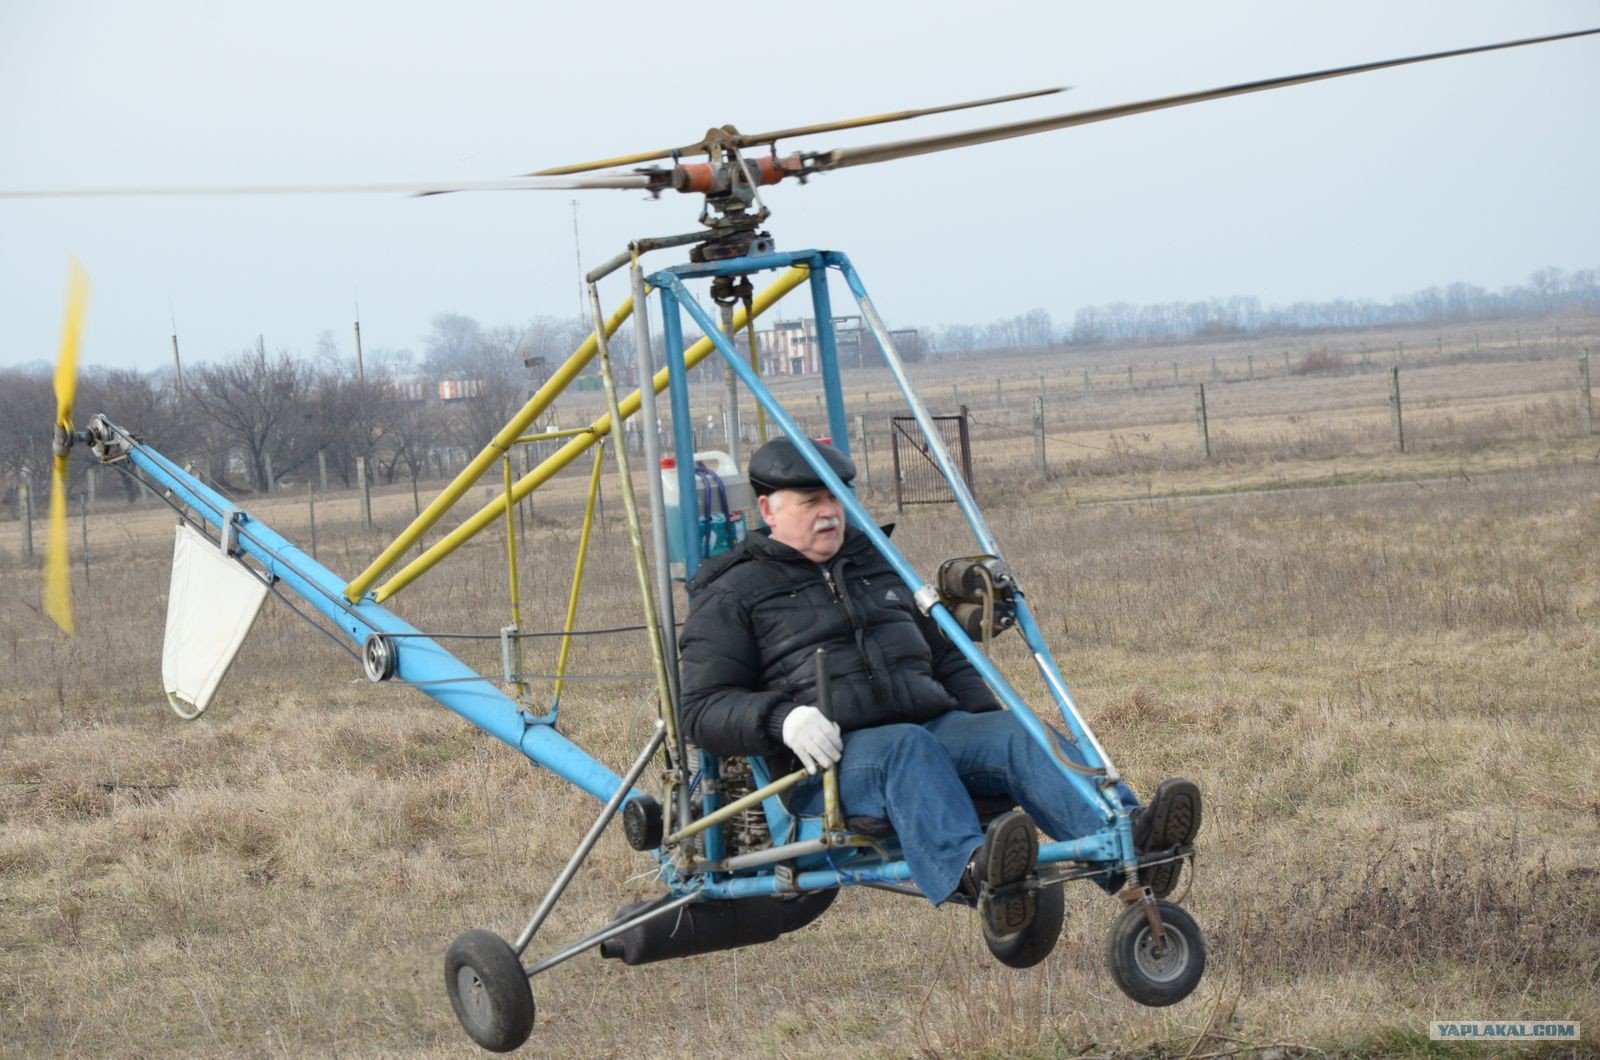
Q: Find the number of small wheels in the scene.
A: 3